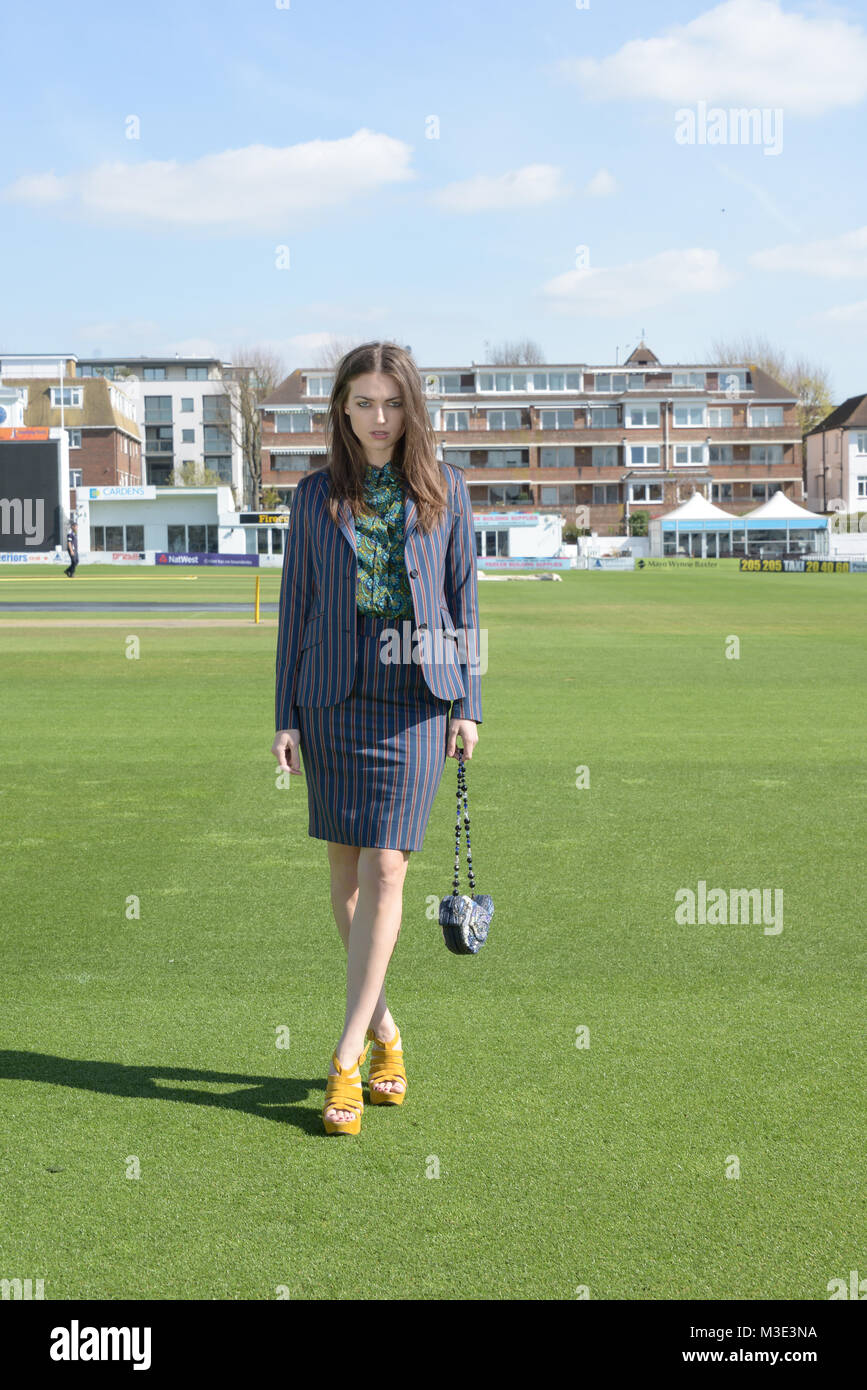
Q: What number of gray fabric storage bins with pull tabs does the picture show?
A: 0